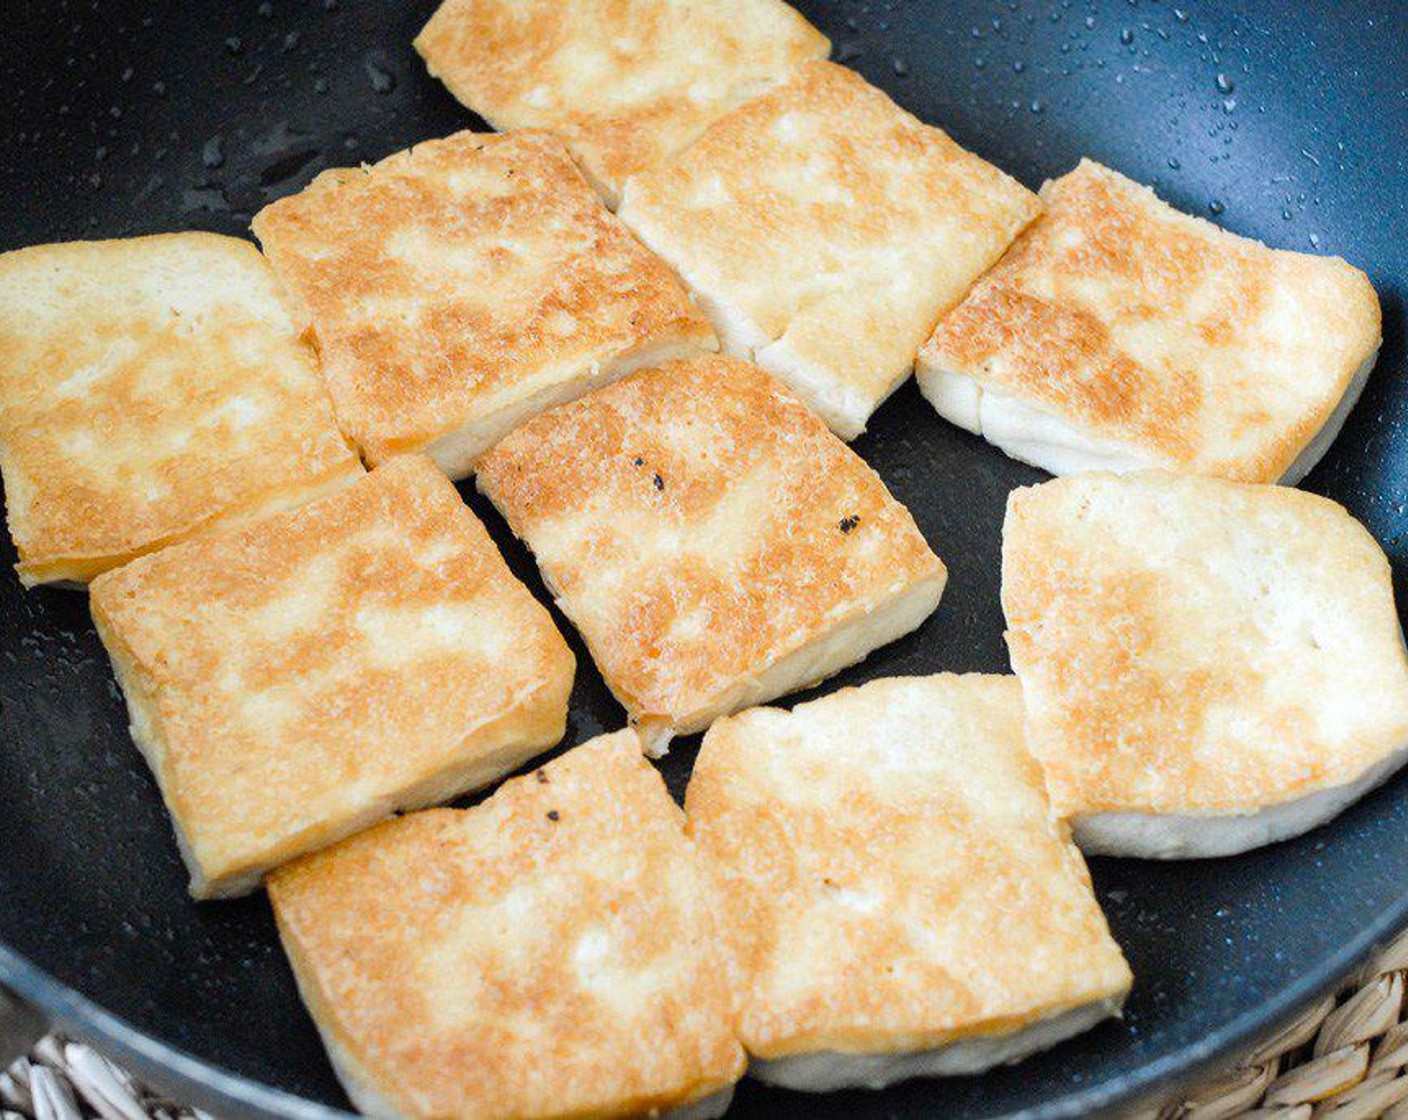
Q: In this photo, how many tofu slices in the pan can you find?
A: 10